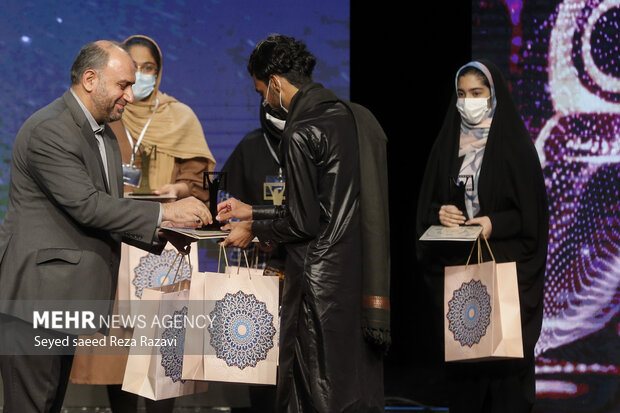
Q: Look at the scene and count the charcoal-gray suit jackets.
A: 1